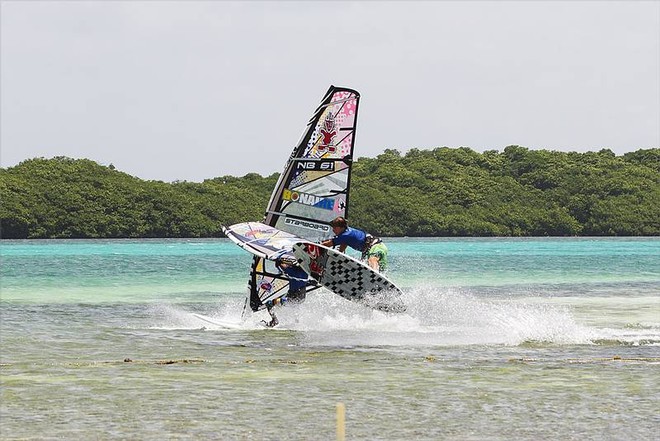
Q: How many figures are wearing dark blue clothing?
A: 2